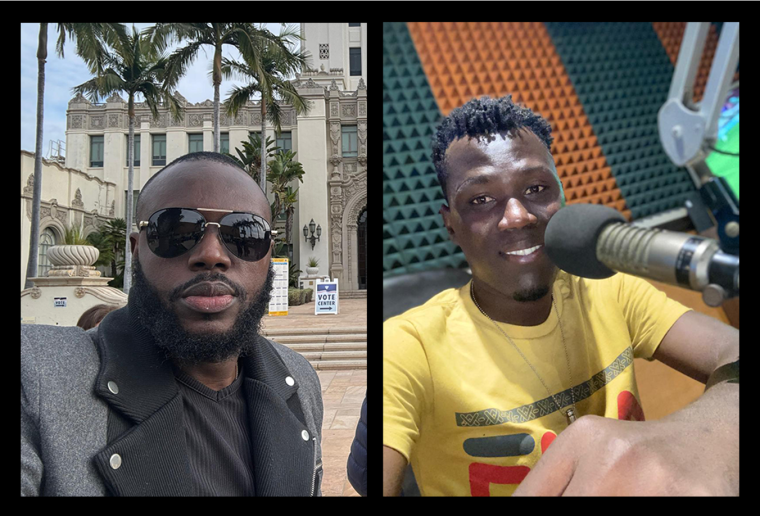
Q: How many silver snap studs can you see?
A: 4